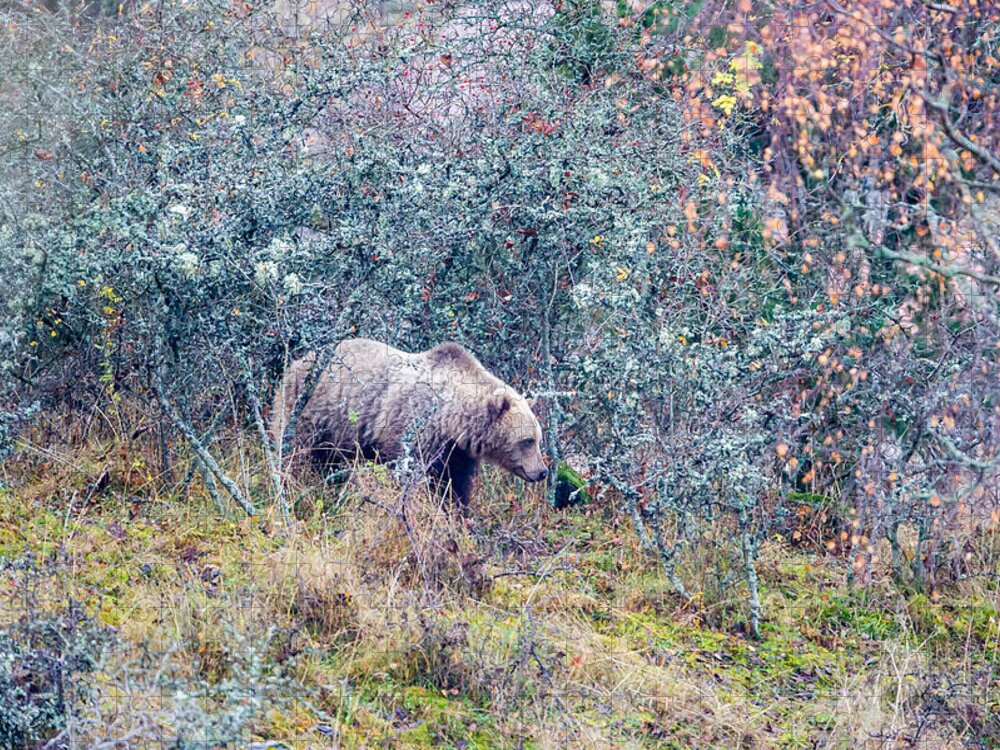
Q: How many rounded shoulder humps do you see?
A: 1